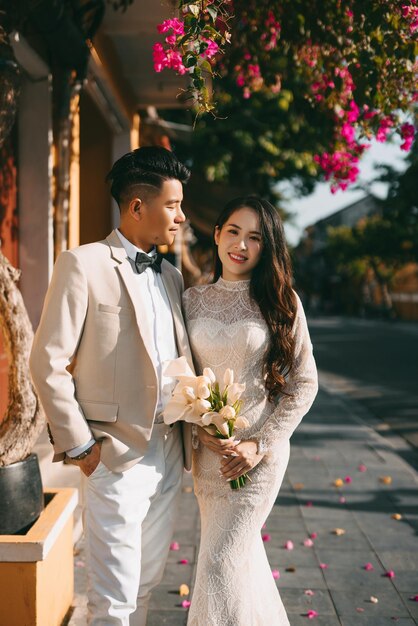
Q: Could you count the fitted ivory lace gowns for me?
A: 1